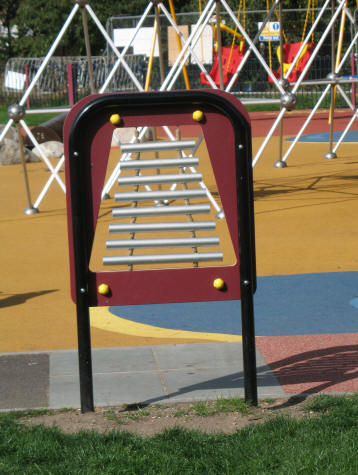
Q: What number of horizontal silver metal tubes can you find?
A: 8